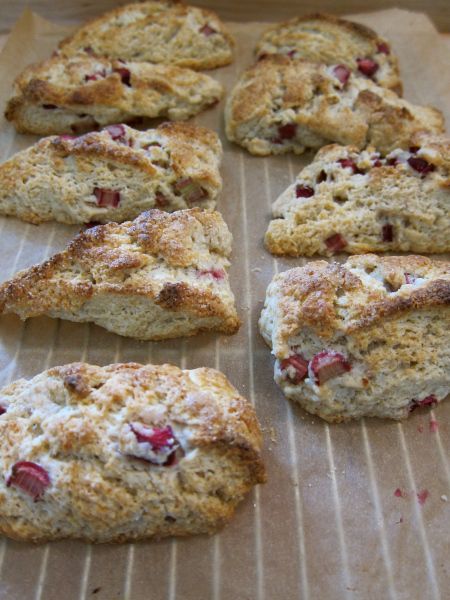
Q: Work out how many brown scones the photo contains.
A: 9